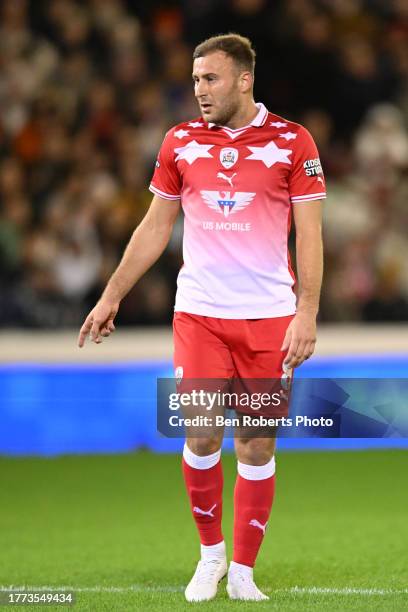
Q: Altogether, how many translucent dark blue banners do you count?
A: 1